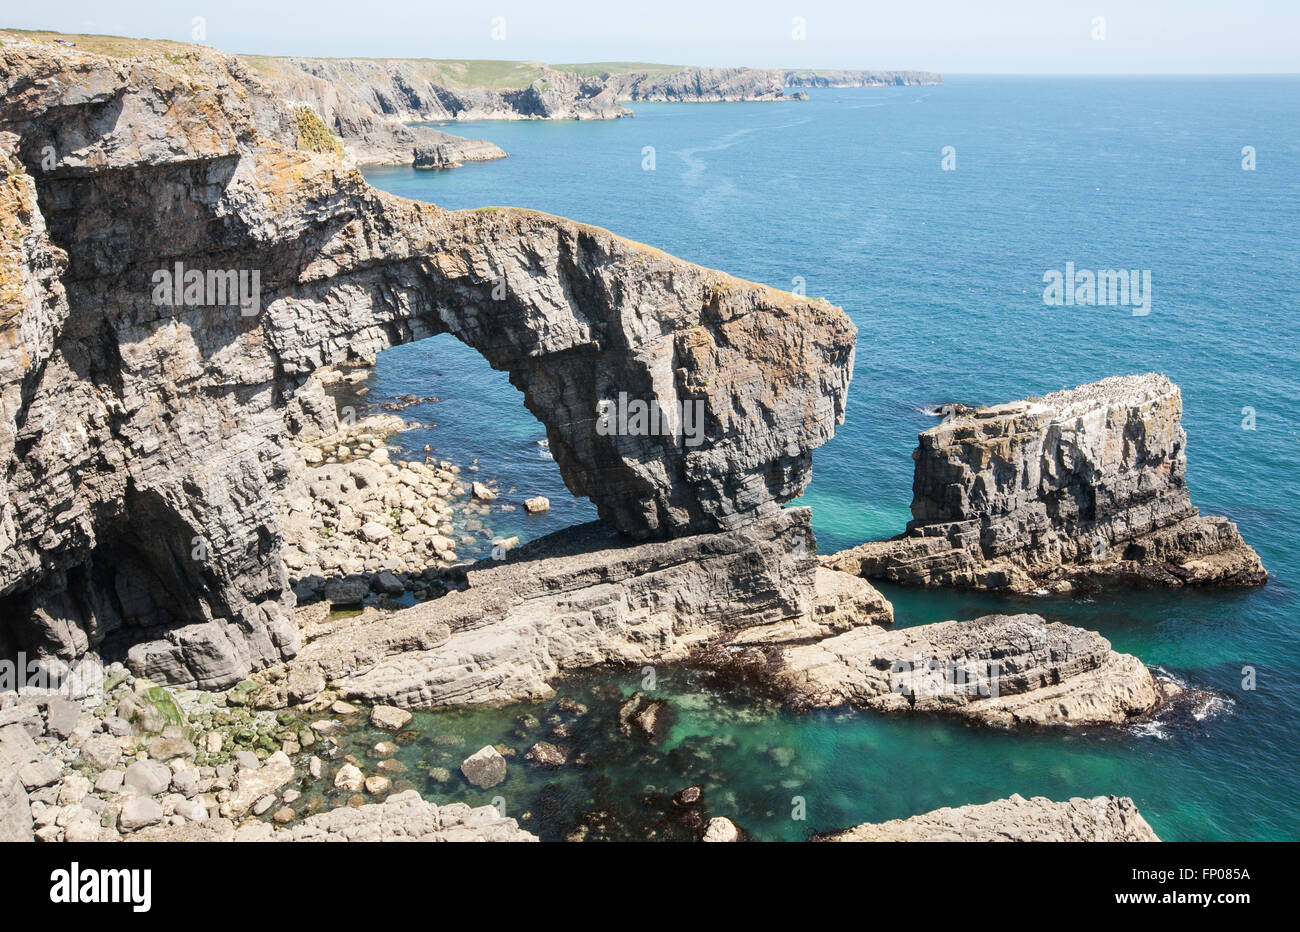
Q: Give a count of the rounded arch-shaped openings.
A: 1